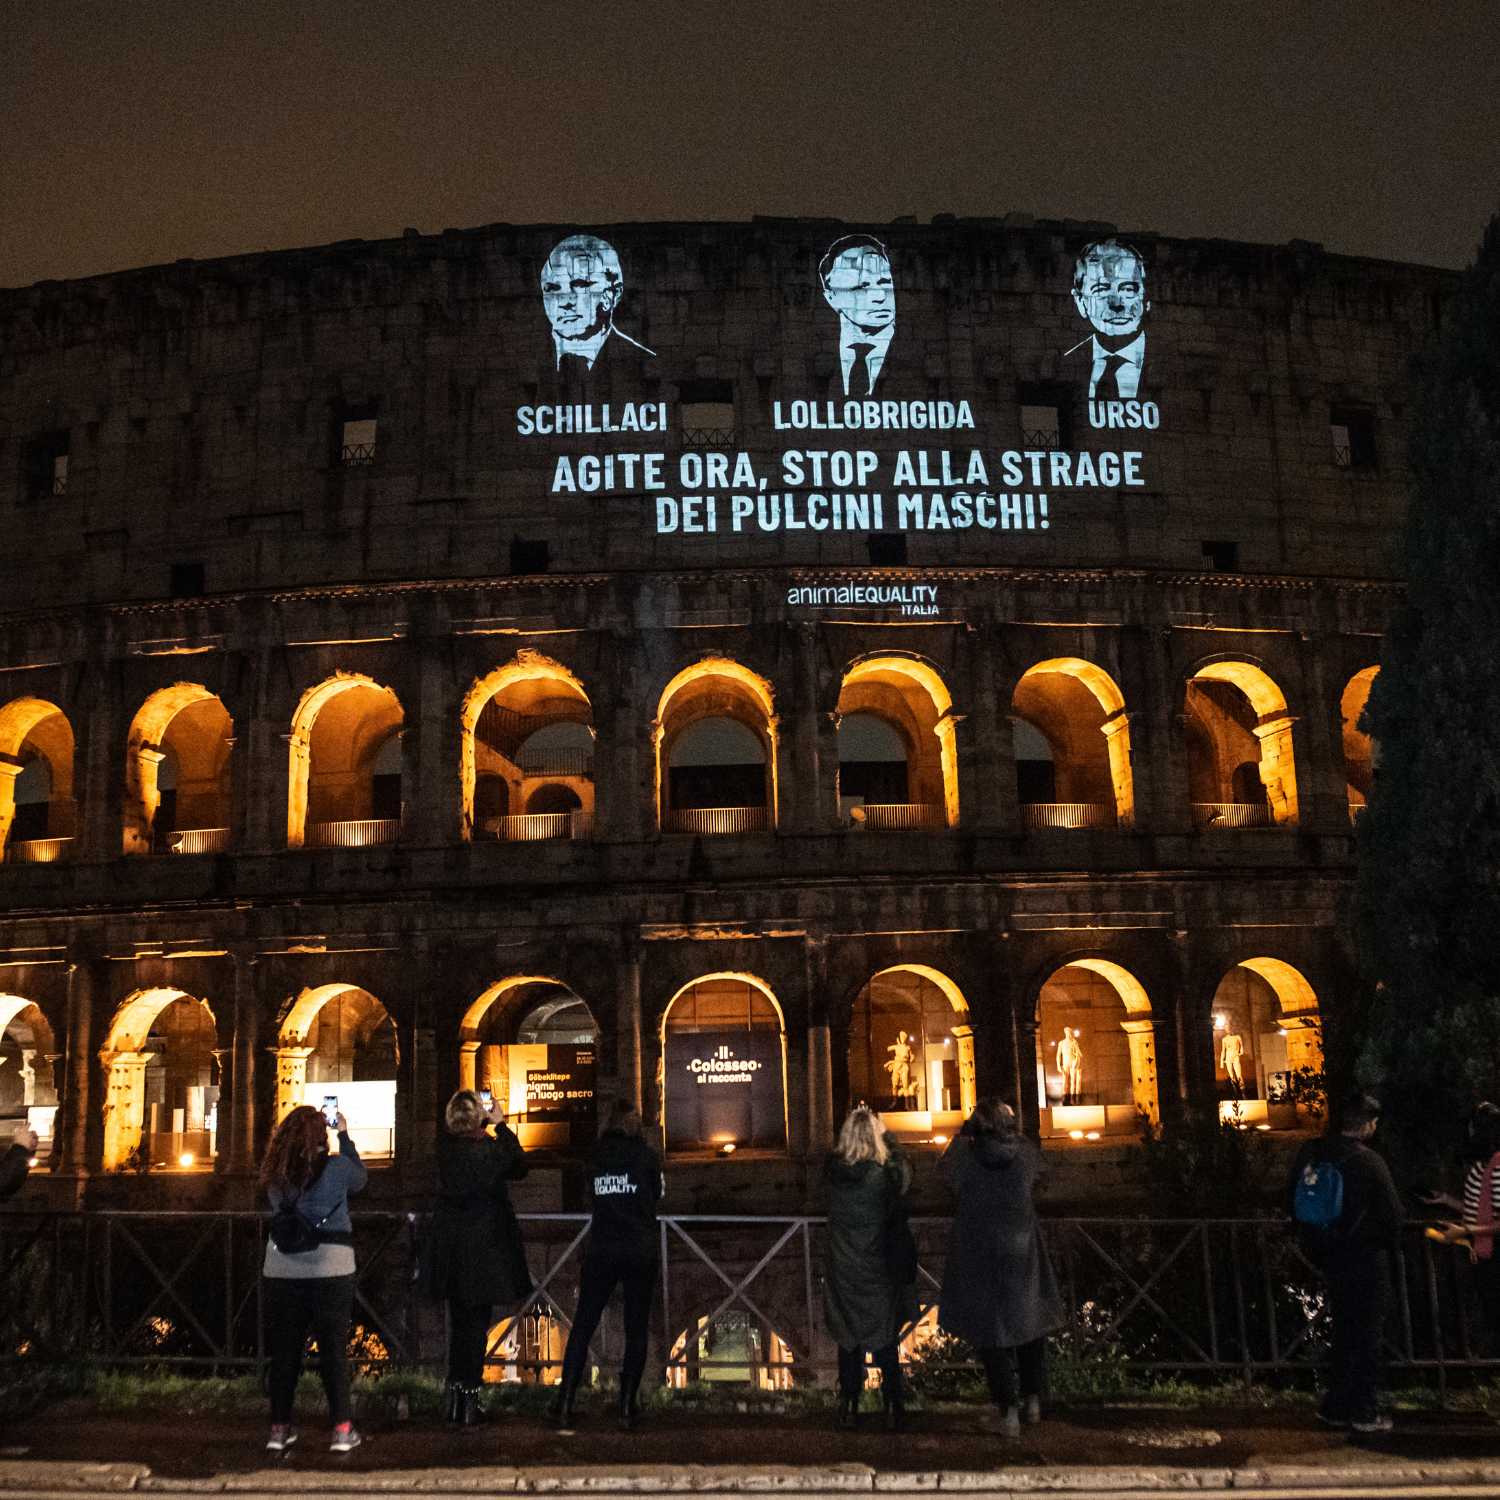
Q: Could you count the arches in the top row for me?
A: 9